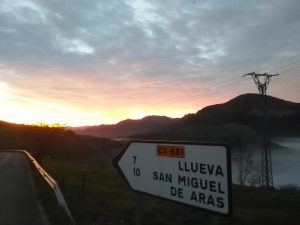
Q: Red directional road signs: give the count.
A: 0